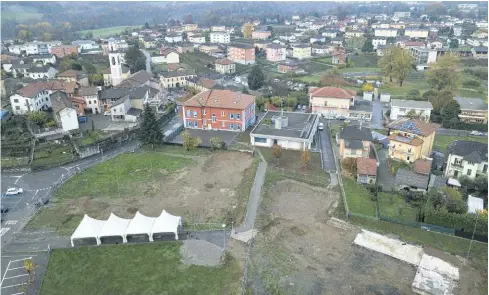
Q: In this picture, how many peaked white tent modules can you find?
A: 4